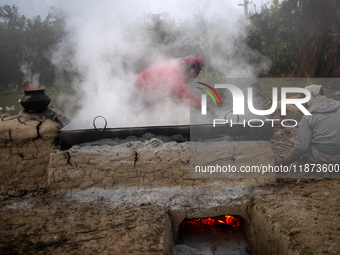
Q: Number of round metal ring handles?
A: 2